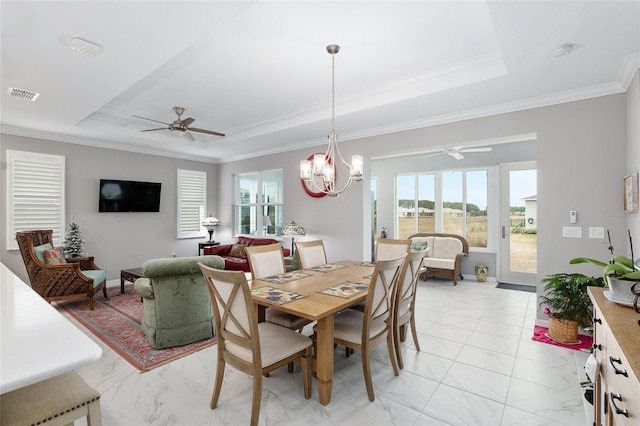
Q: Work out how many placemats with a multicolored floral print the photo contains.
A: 6